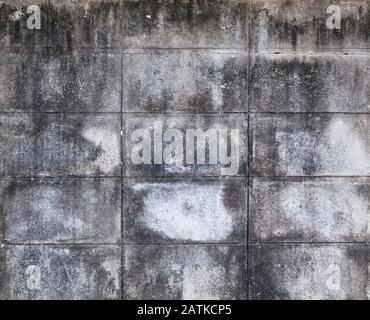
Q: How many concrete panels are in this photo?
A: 15